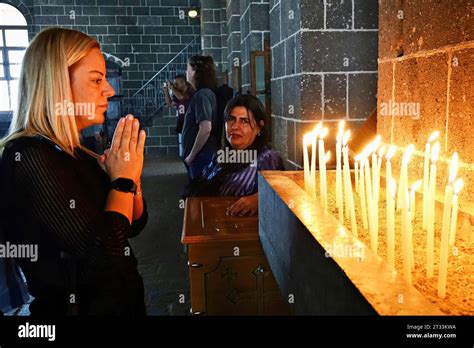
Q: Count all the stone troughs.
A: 1